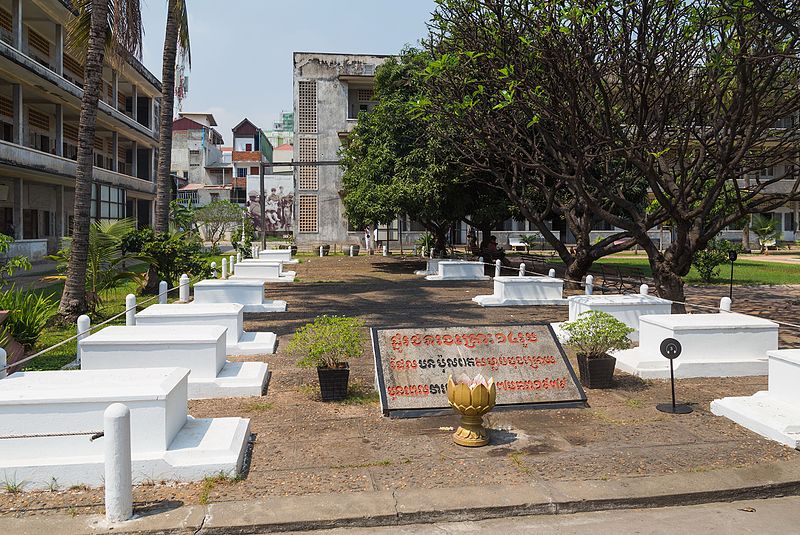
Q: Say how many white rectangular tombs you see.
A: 13